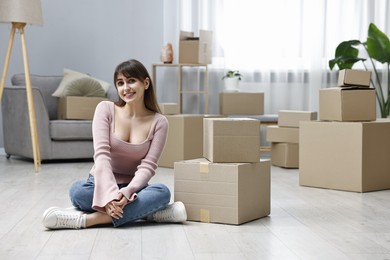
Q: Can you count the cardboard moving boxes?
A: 13